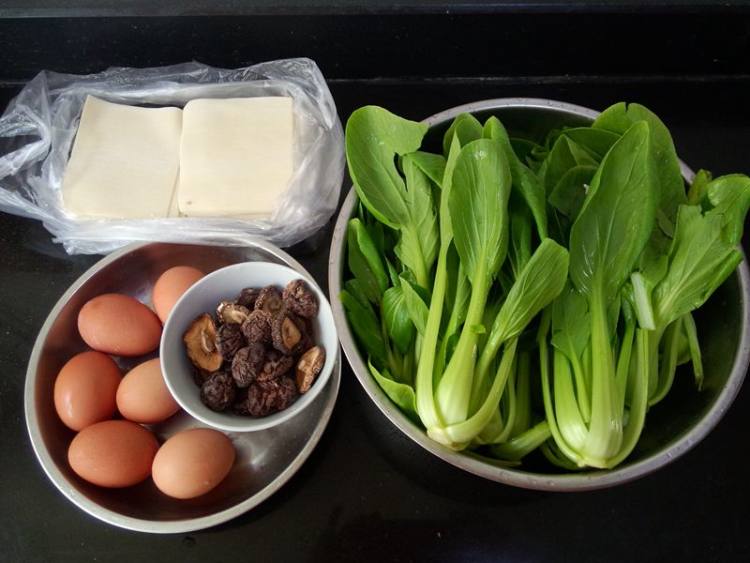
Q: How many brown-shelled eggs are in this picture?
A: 6